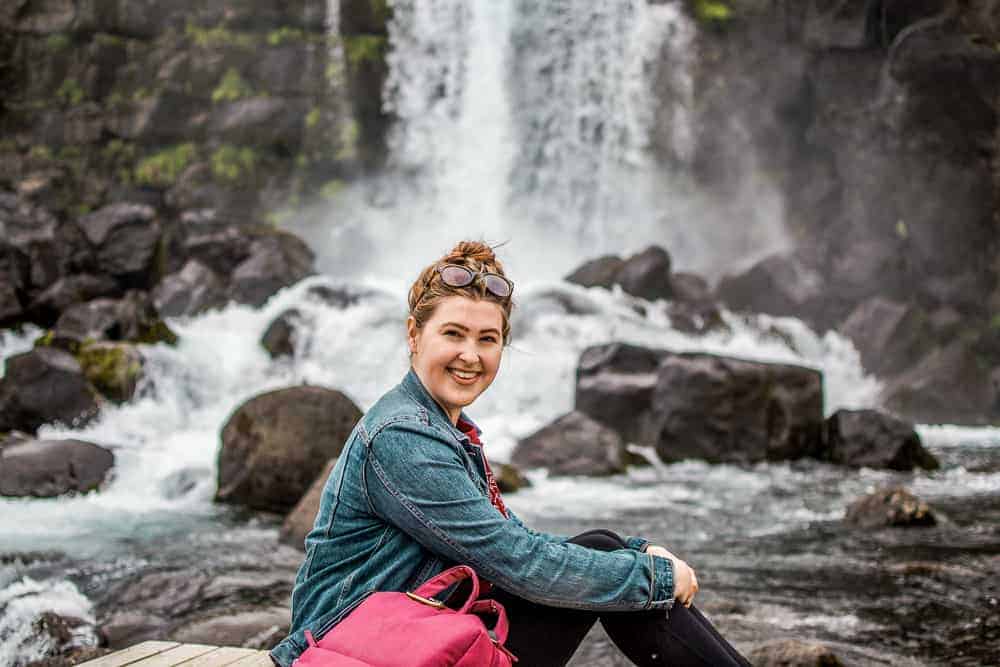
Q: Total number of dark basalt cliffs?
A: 2